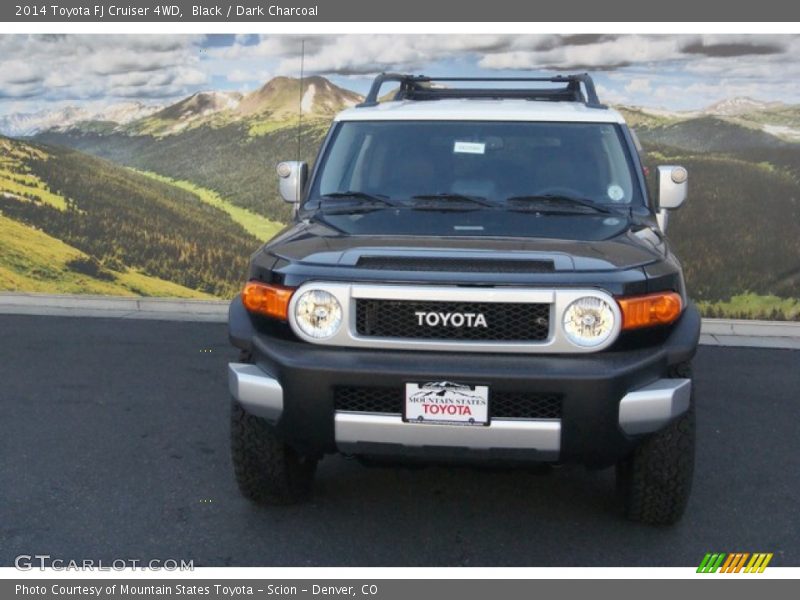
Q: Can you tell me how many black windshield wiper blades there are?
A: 3